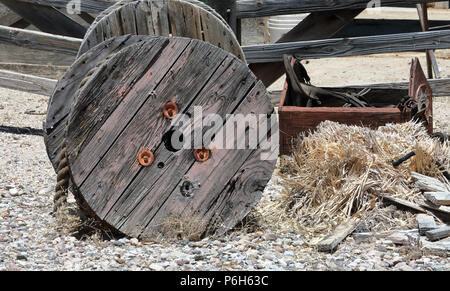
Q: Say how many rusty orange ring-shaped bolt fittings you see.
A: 3